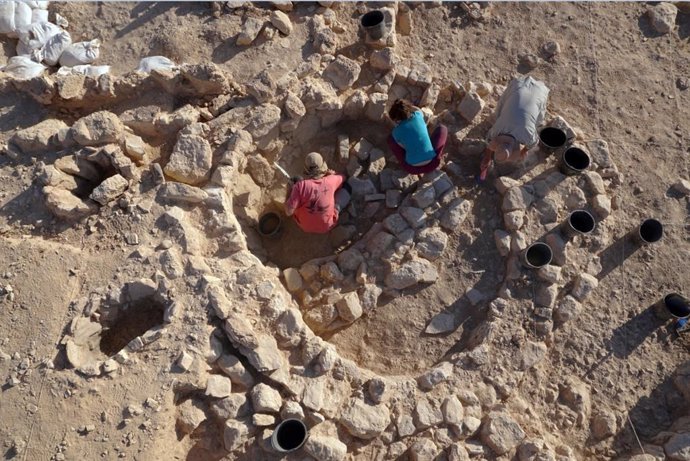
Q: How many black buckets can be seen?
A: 9